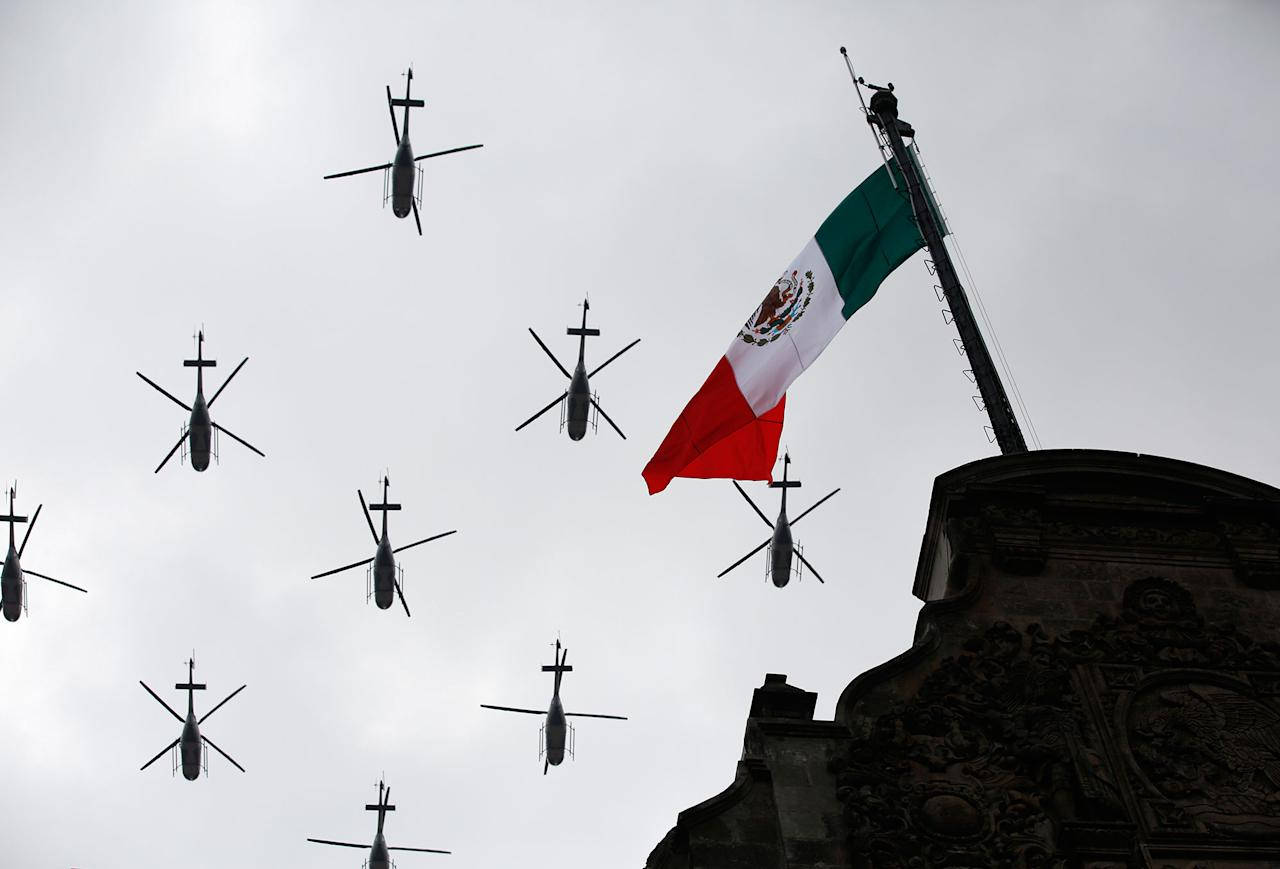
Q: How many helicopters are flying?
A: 9